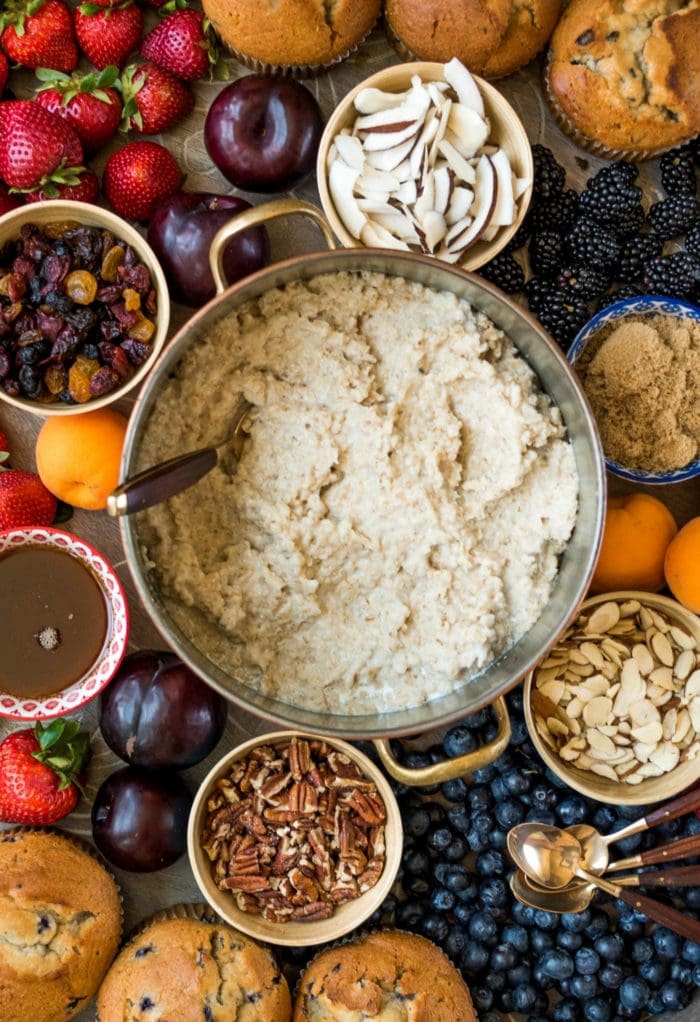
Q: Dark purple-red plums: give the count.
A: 4